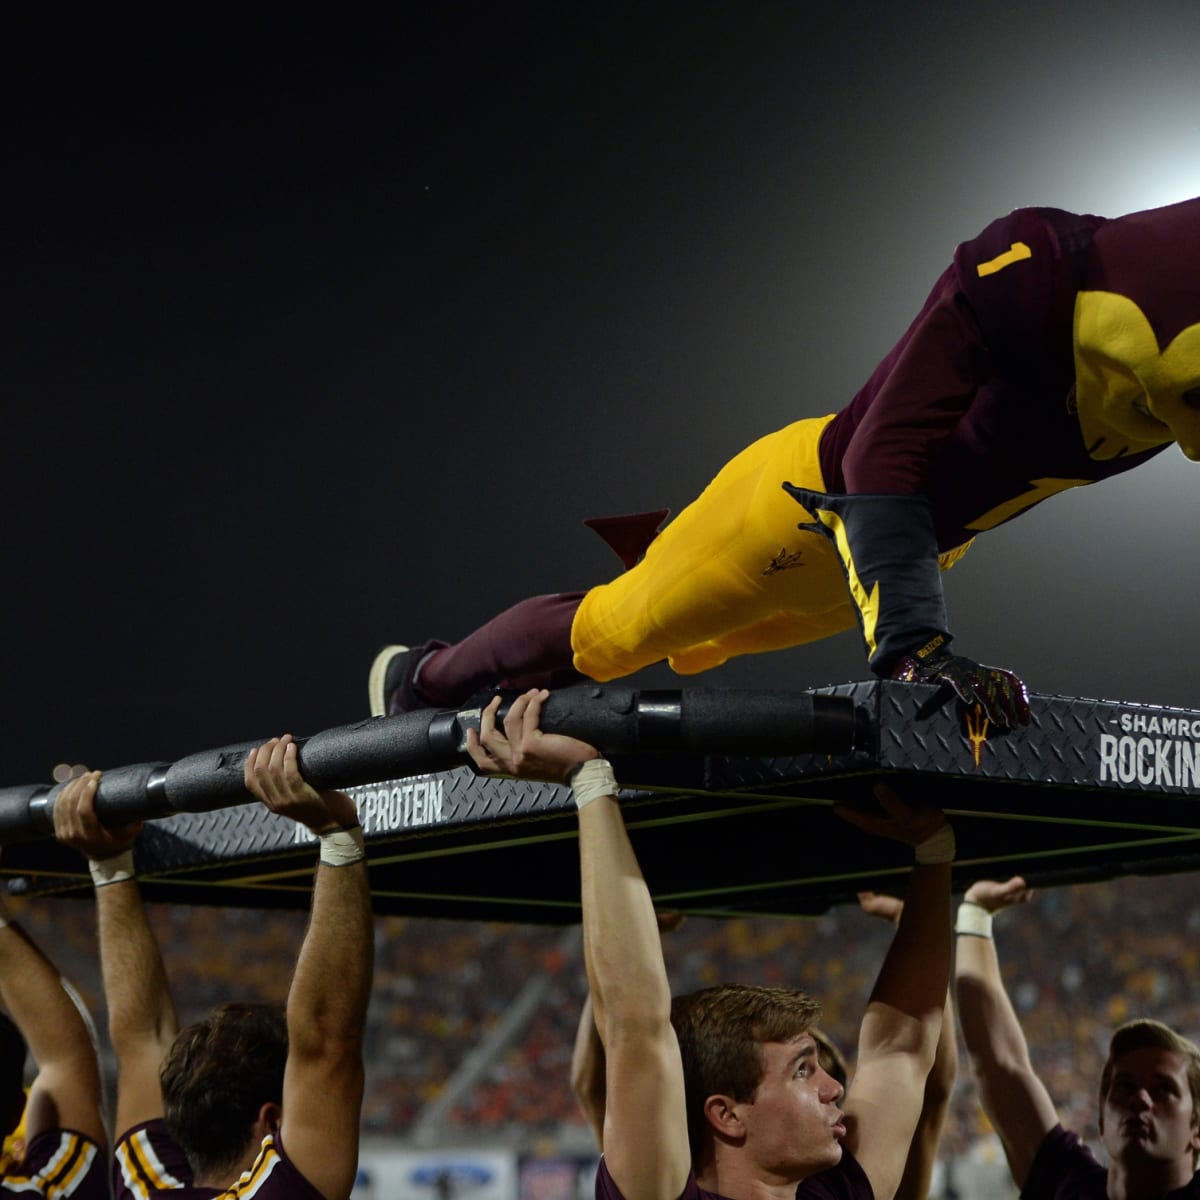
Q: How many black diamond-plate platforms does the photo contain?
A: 1